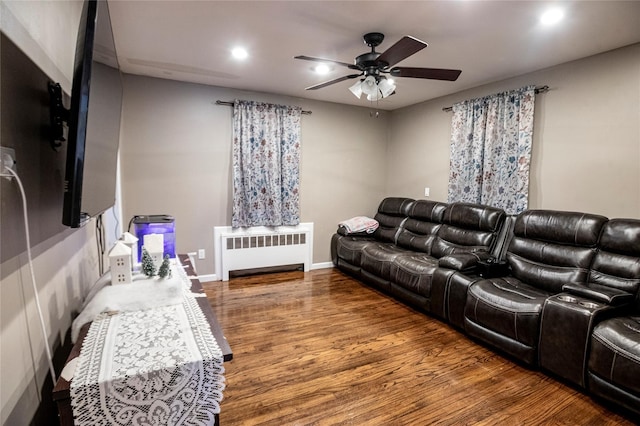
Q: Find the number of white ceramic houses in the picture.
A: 3